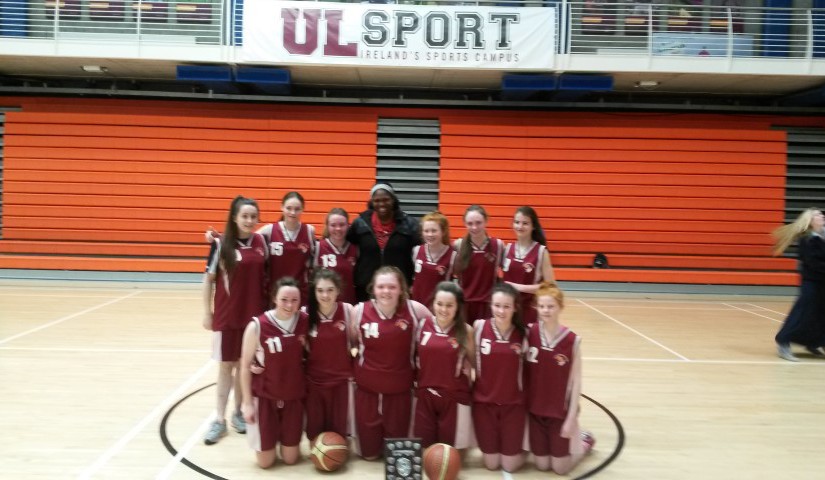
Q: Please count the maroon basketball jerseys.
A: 12